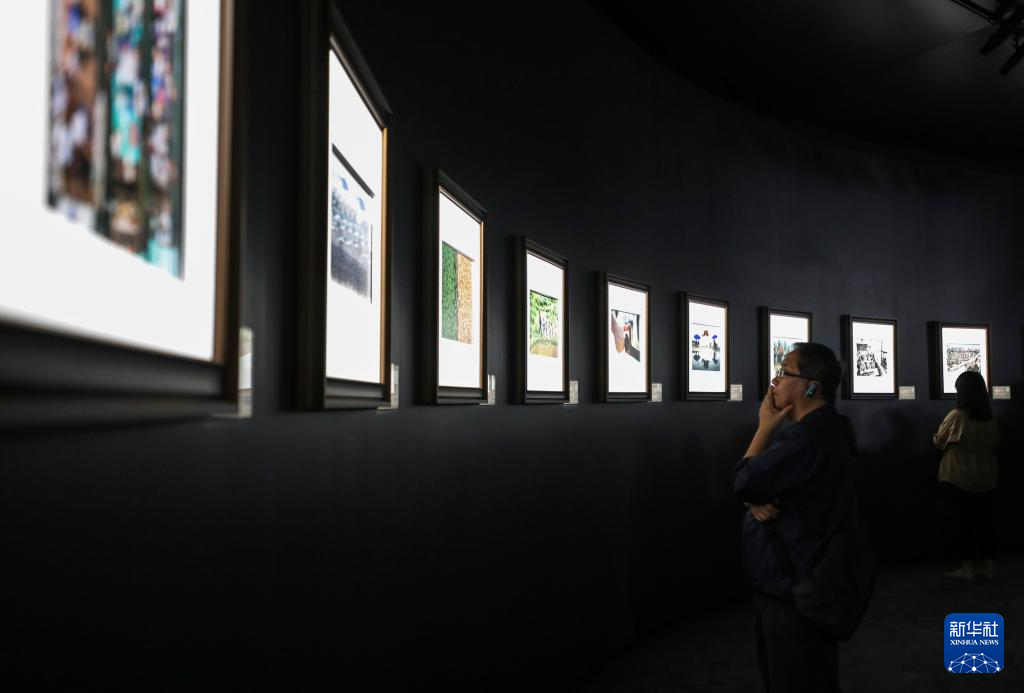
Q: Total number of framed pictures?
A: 9